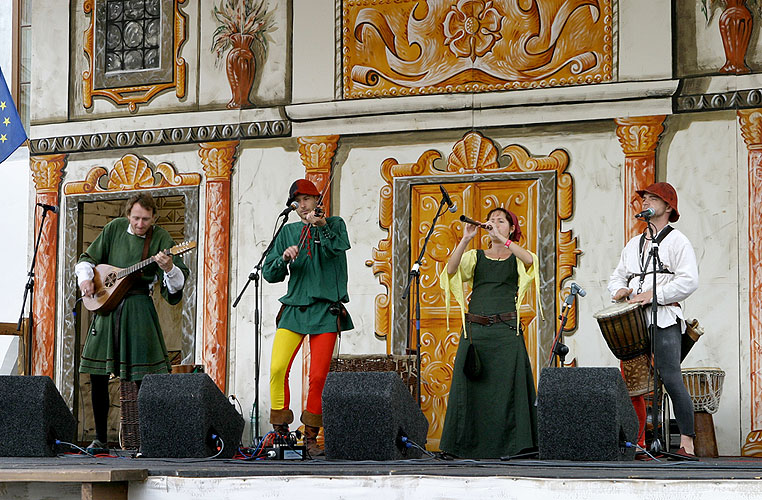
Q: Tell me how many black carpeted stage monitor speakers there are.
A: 4